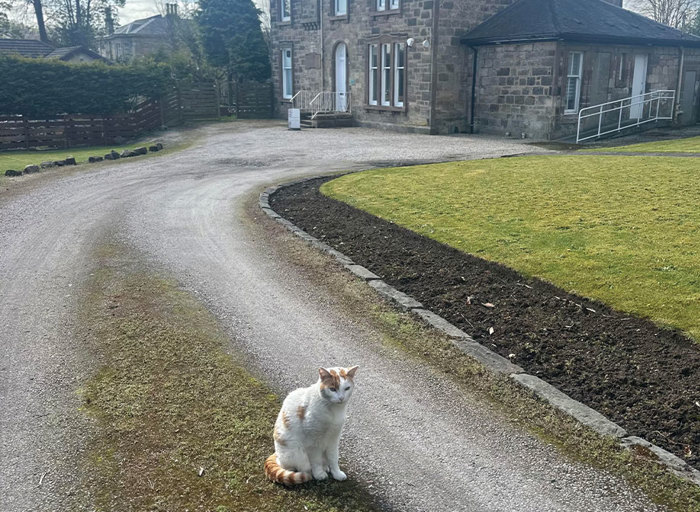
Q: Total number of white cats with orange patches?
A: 1